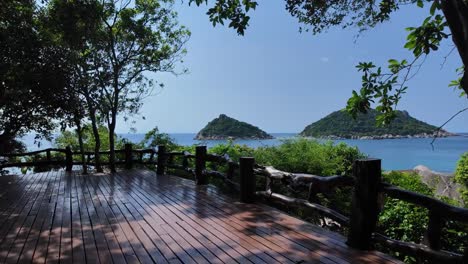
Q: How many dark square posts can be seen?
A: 6